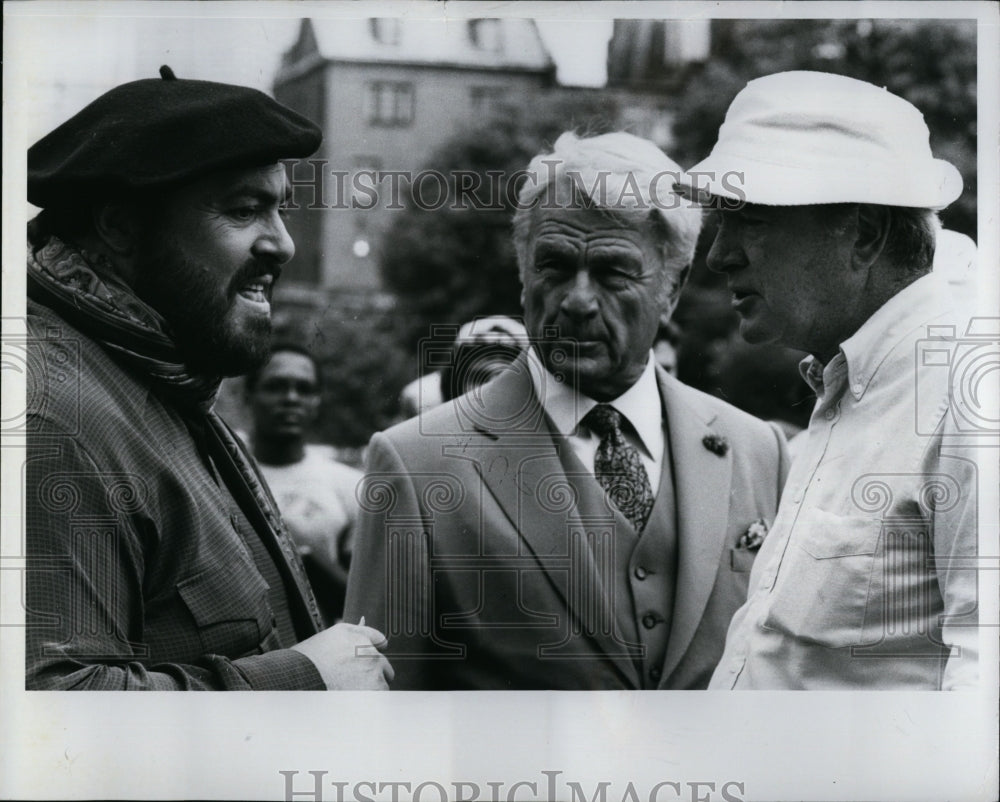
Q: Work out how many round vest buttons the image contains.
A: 3